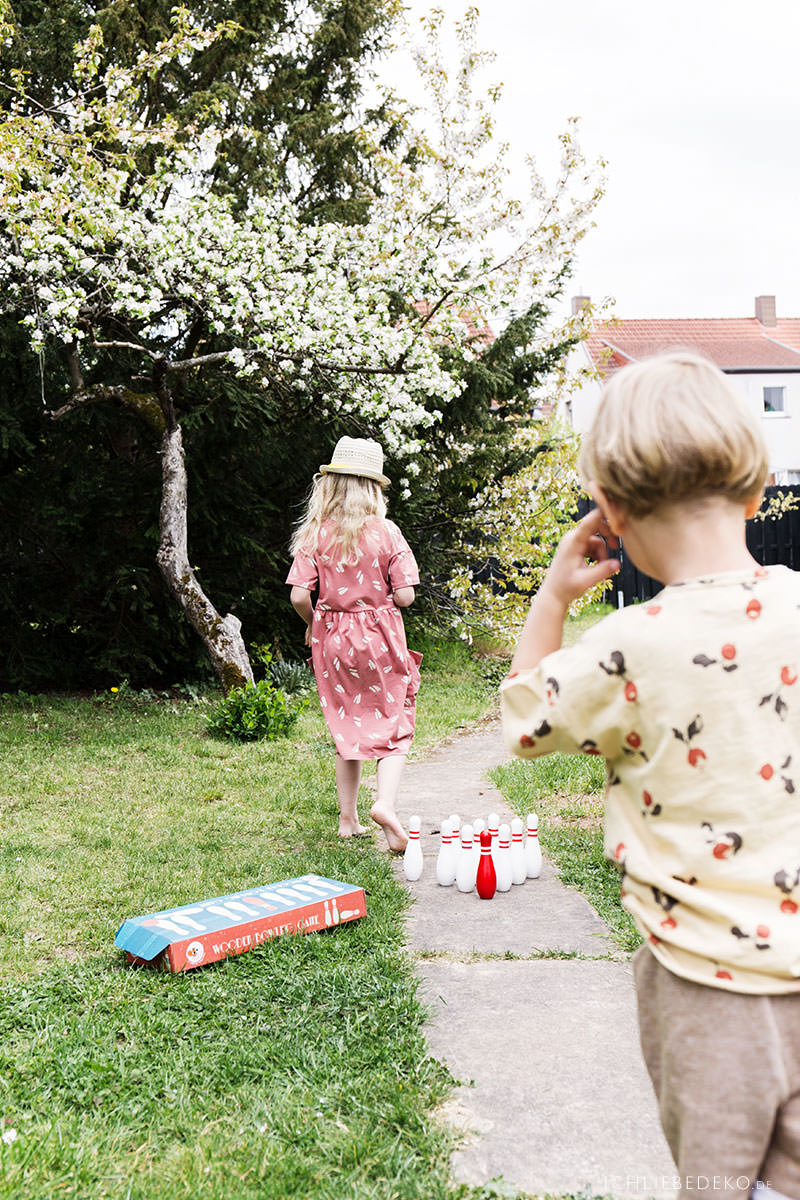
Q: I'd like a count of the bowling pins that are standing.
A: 10